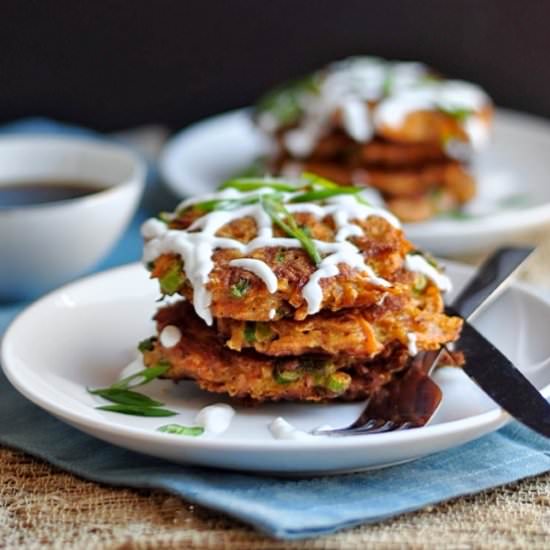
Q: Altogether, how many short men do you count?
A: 0